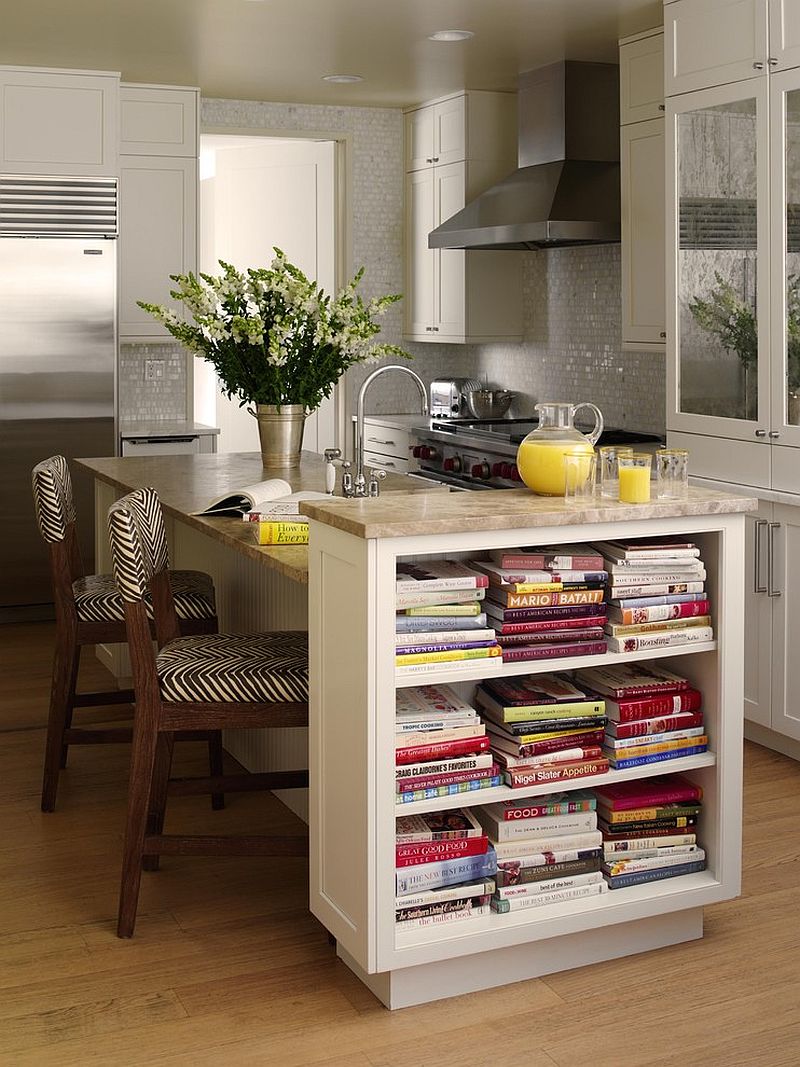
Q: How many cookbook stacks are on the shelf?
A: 9